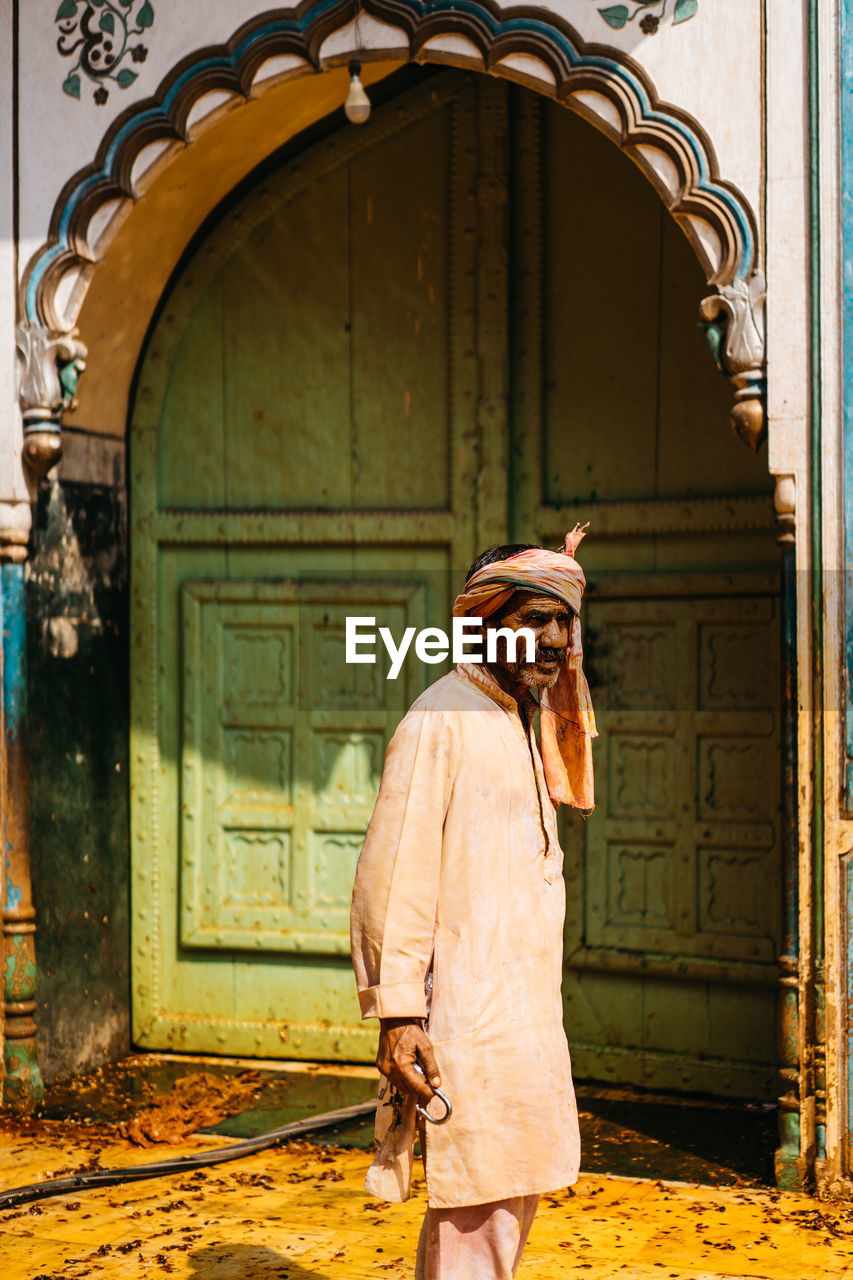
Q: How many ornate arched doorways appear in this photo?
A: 1